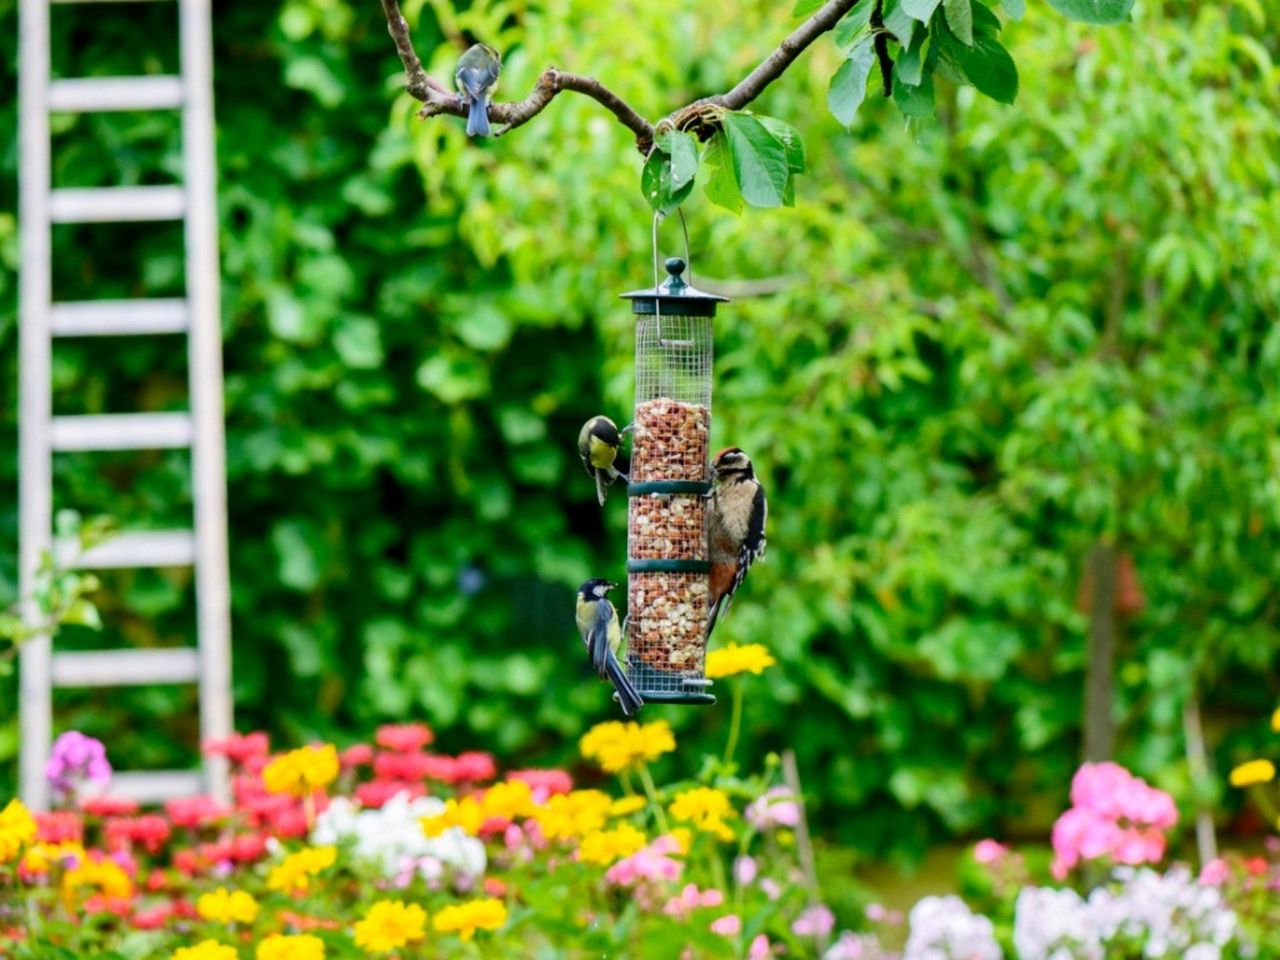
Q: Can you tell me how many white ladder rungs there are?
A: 7